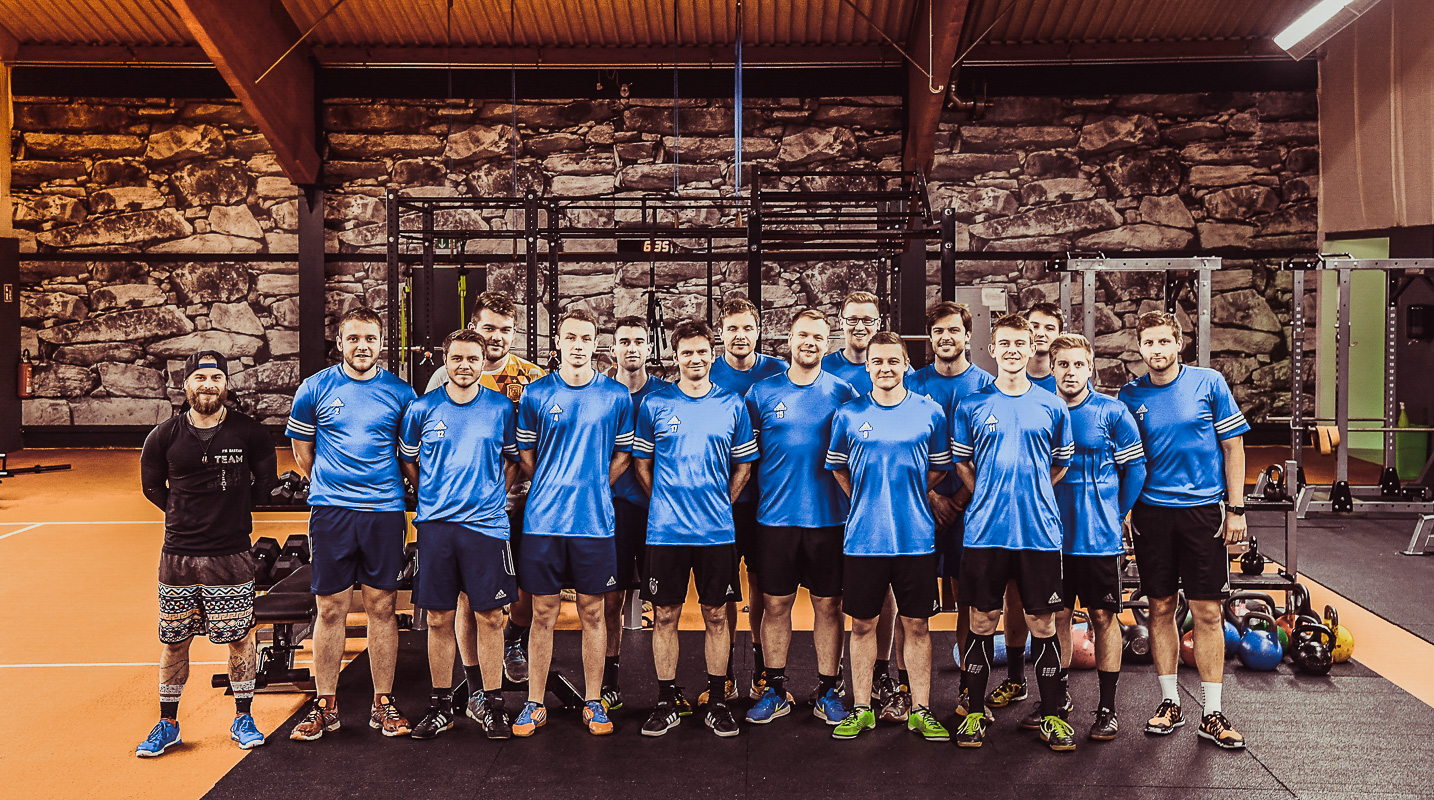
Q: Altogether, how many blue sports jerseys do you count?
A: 14